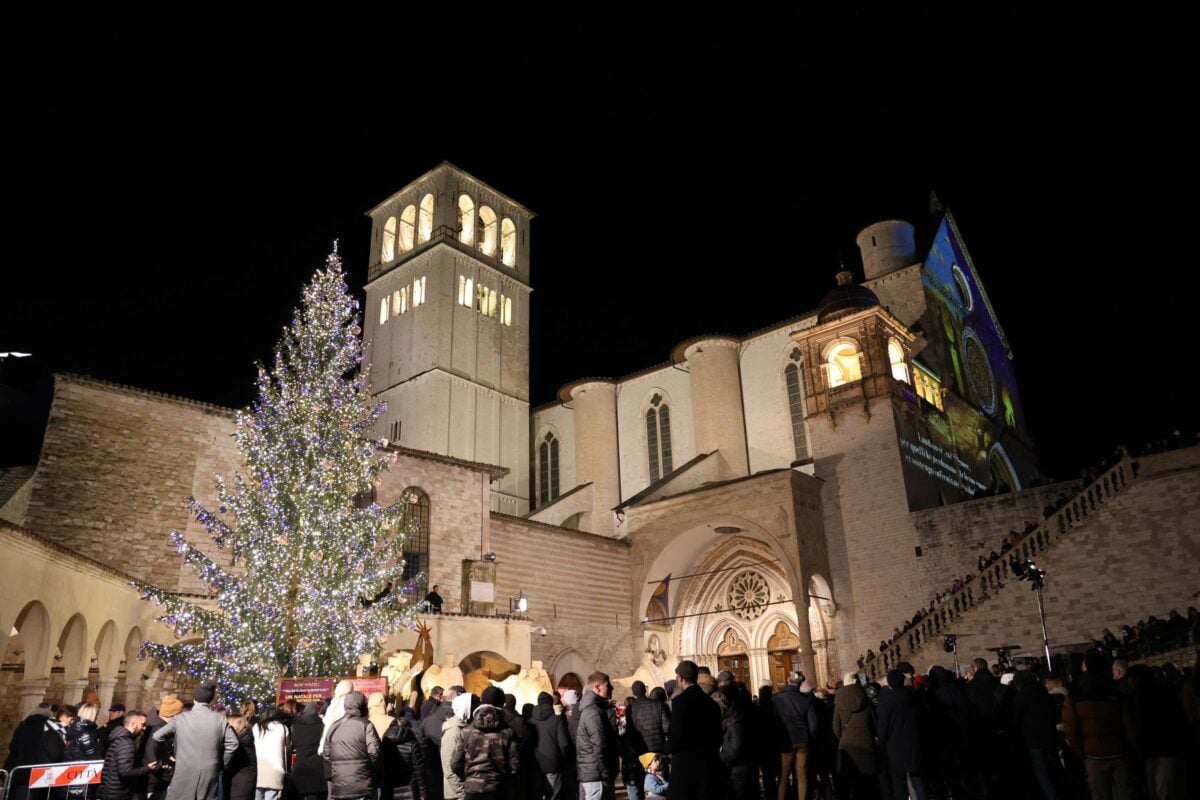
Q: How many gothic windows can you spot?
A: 3